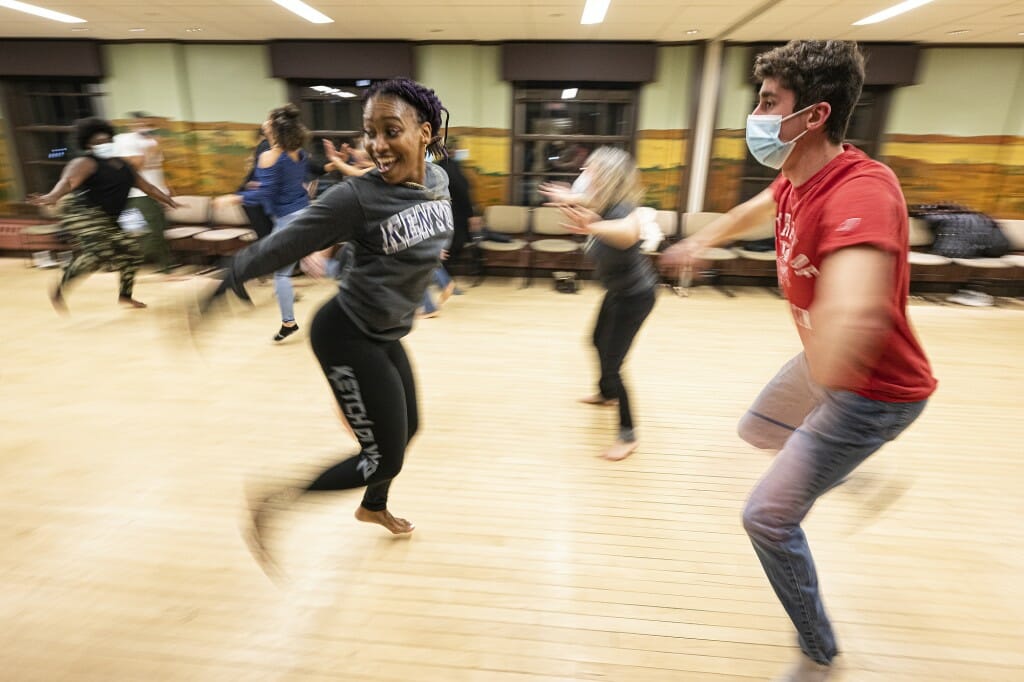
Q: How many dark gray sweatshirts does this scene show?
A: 1